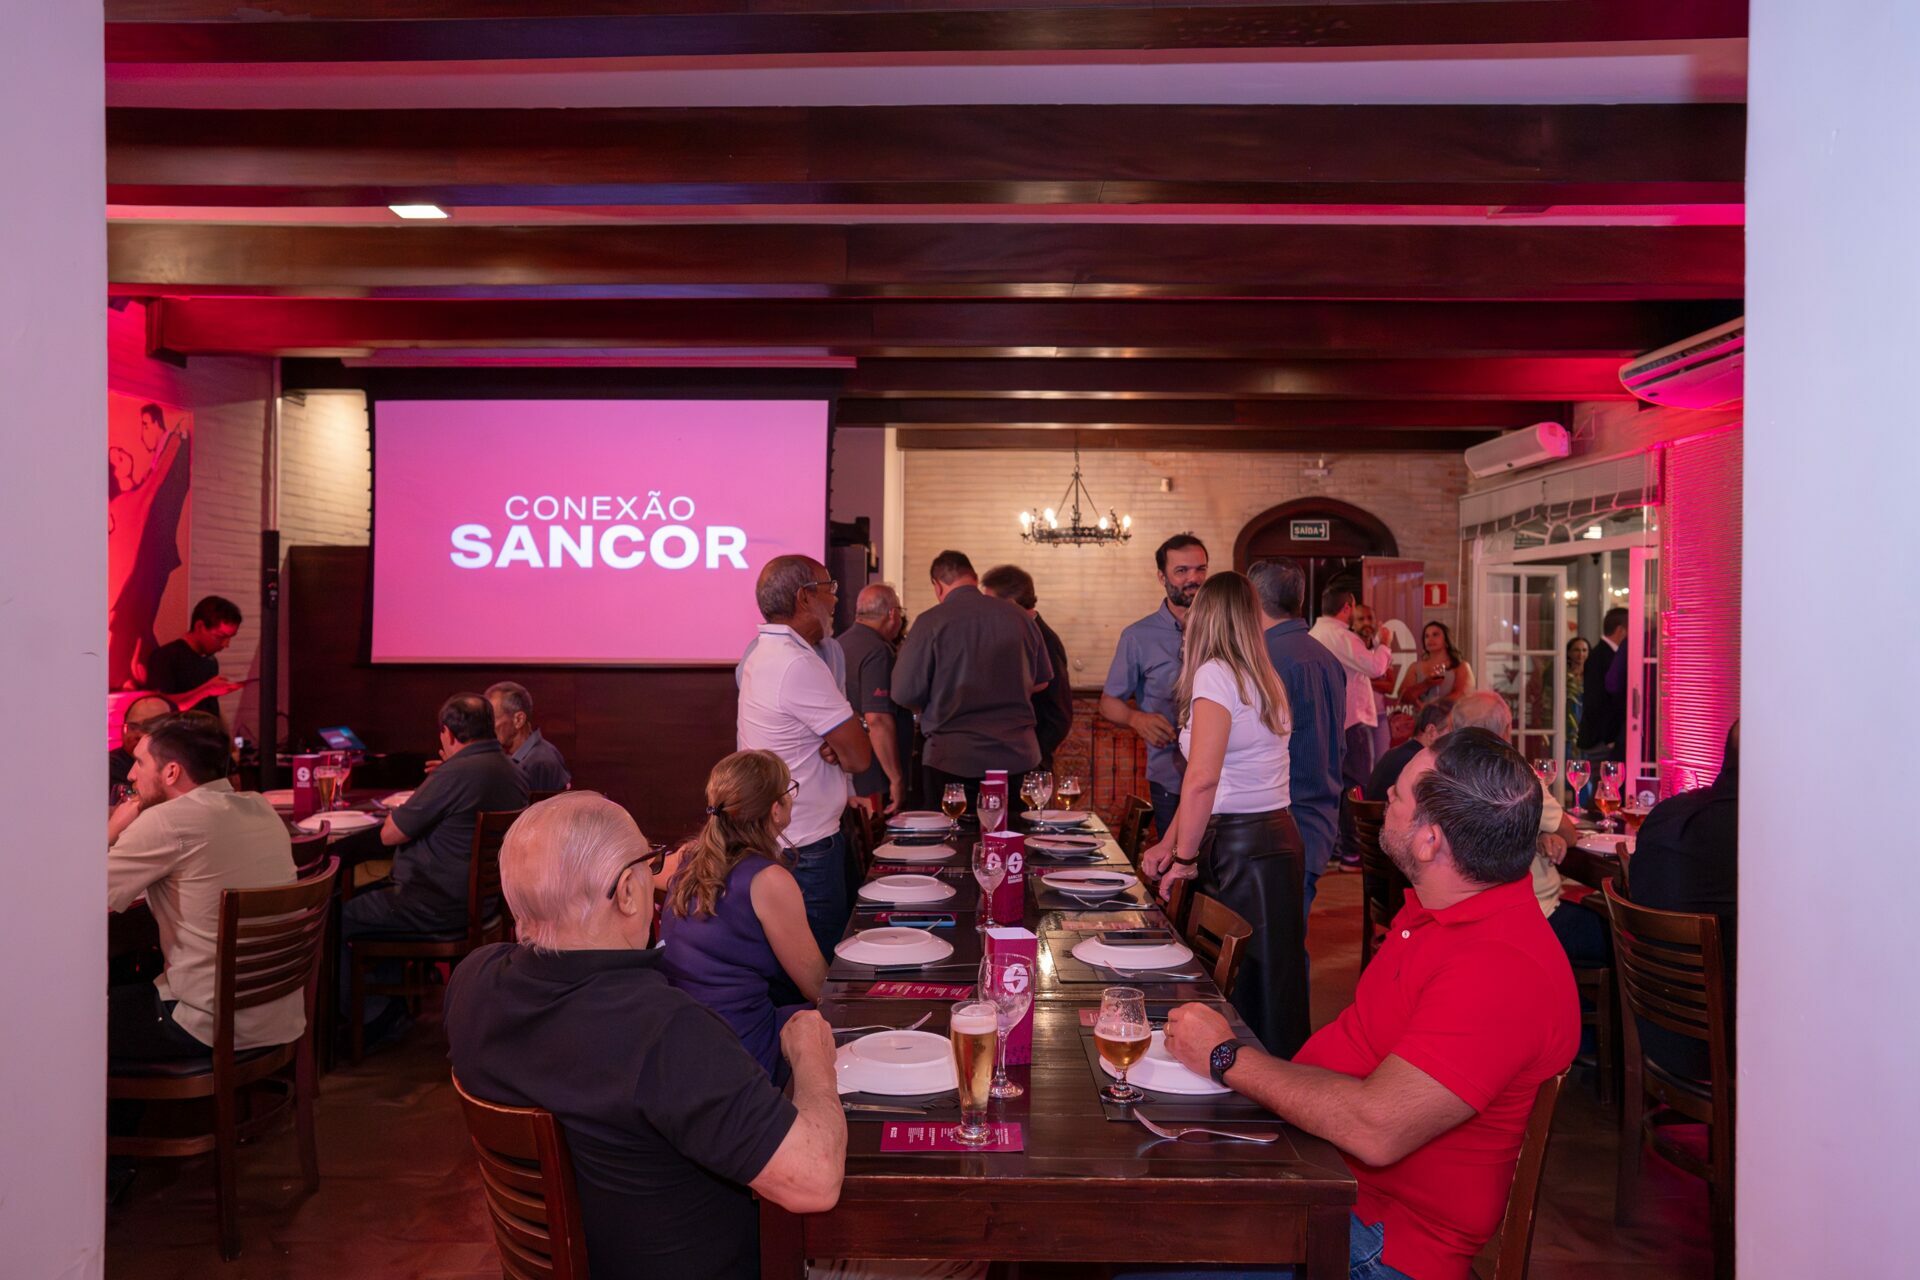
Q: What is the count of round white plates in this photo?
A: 14